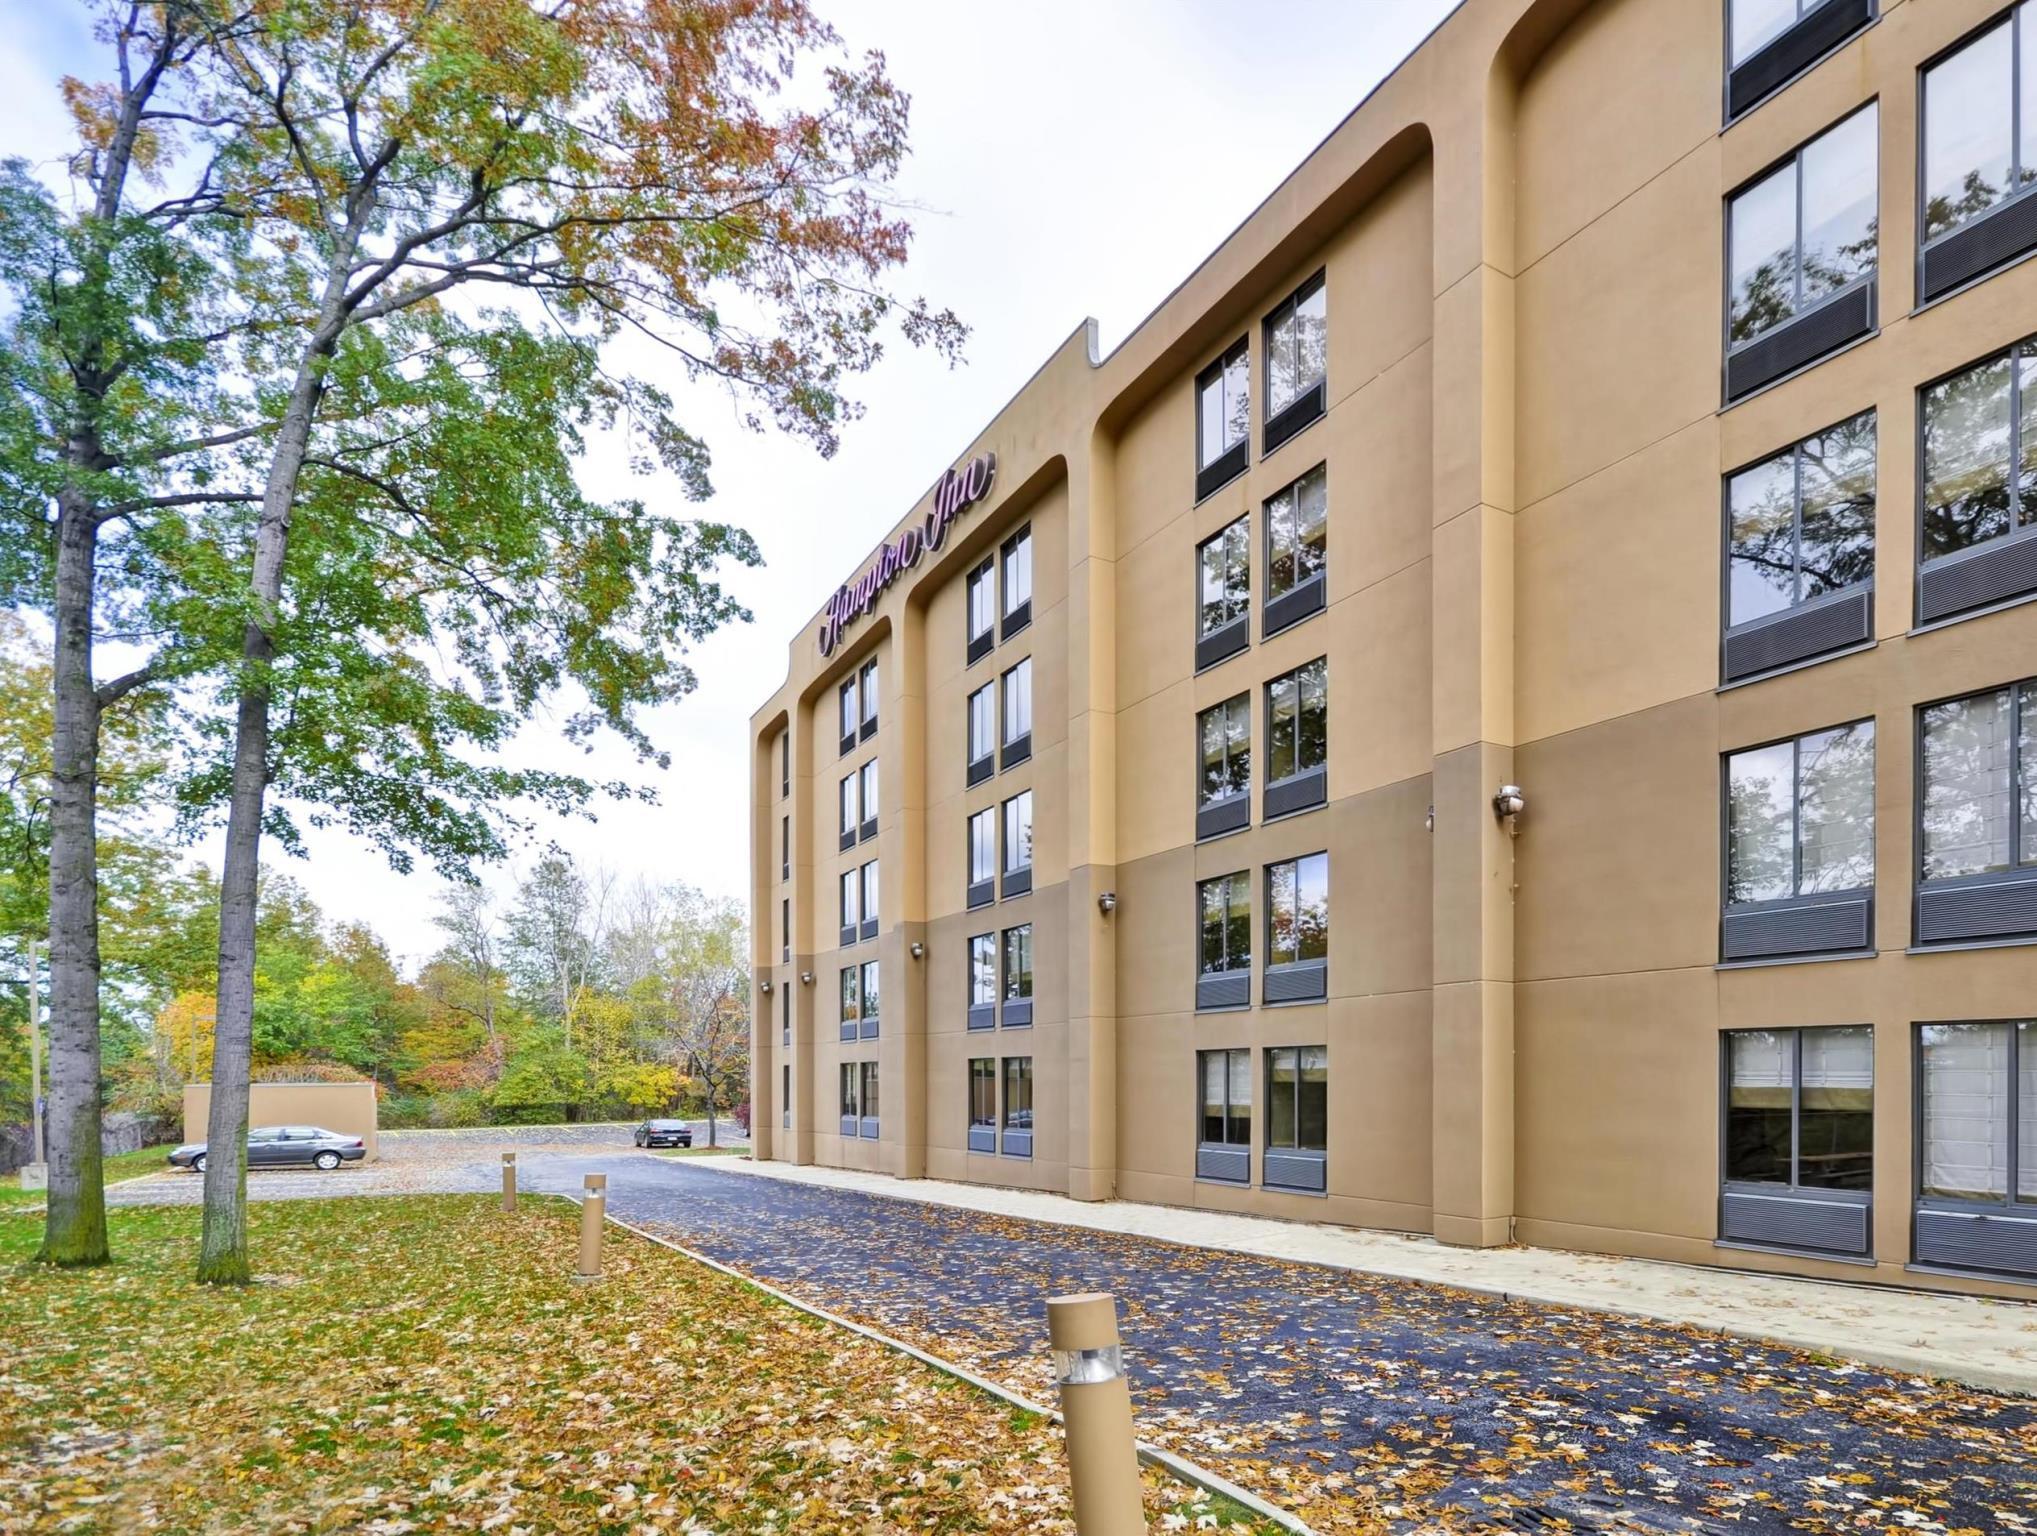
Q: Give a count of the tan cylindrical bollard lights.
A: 3